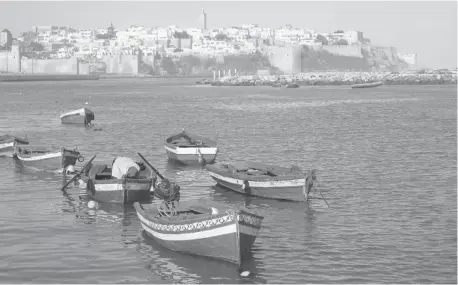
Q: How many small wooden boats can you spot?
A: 7